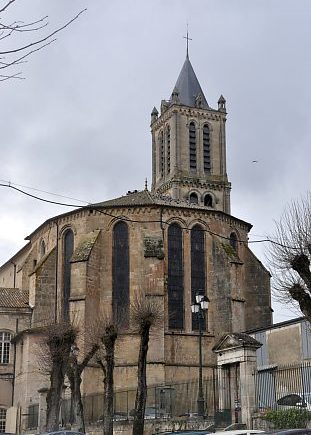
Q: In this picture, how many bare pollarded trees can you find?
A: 5